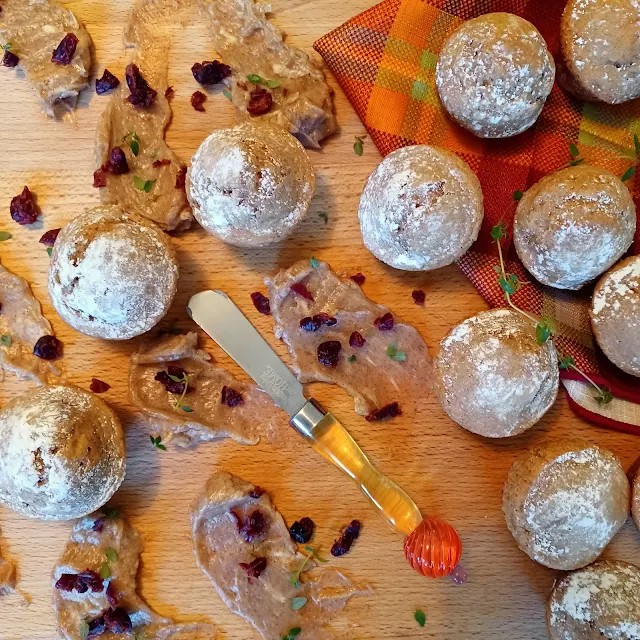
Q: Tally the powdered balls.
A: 12